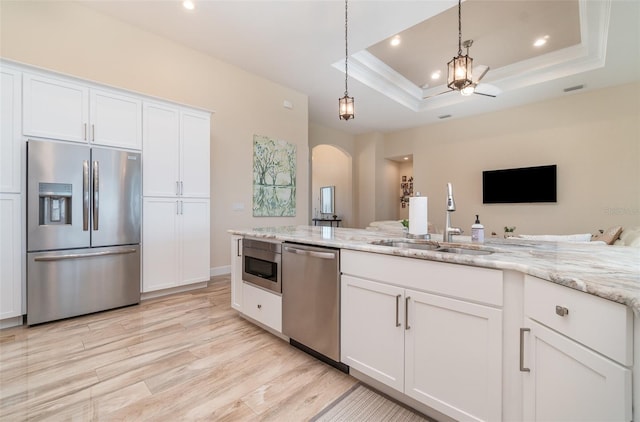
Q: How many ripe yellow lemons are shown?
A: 0